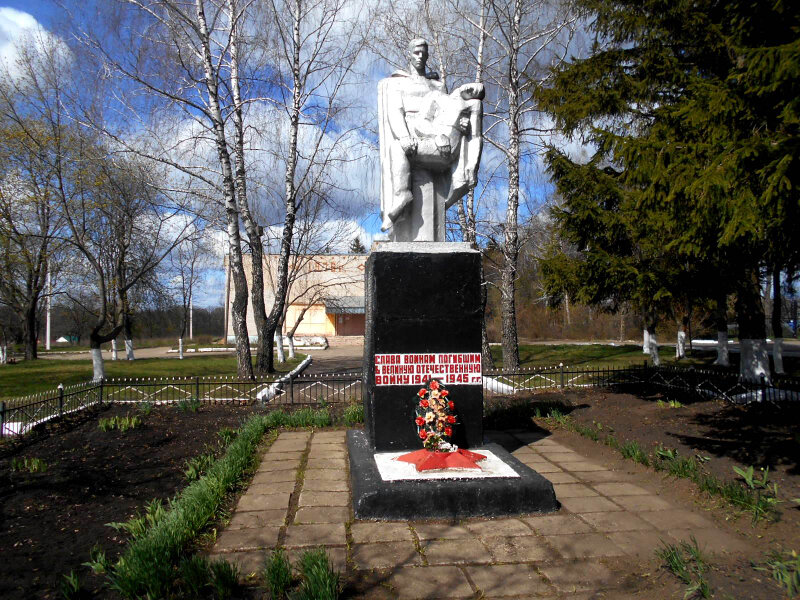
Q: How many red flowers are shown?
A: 9